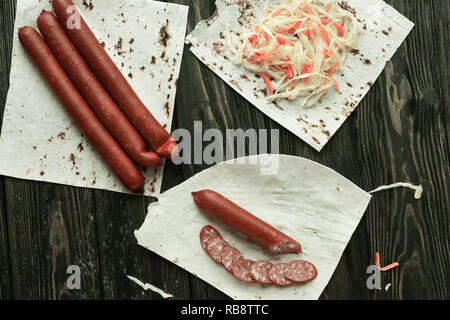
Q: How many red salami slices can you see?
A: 7